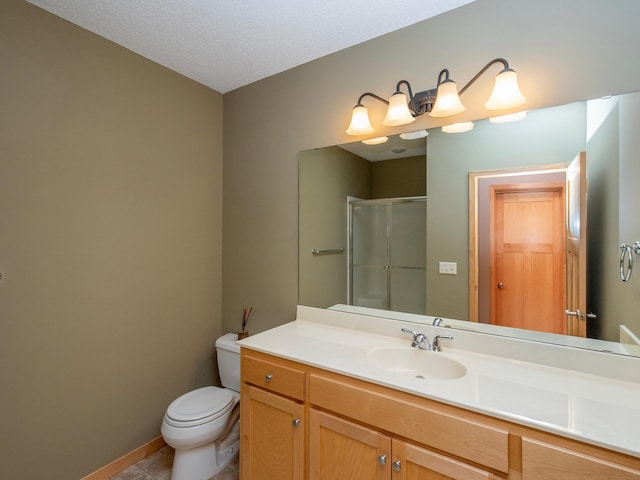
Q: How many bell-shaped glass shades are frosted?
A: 4